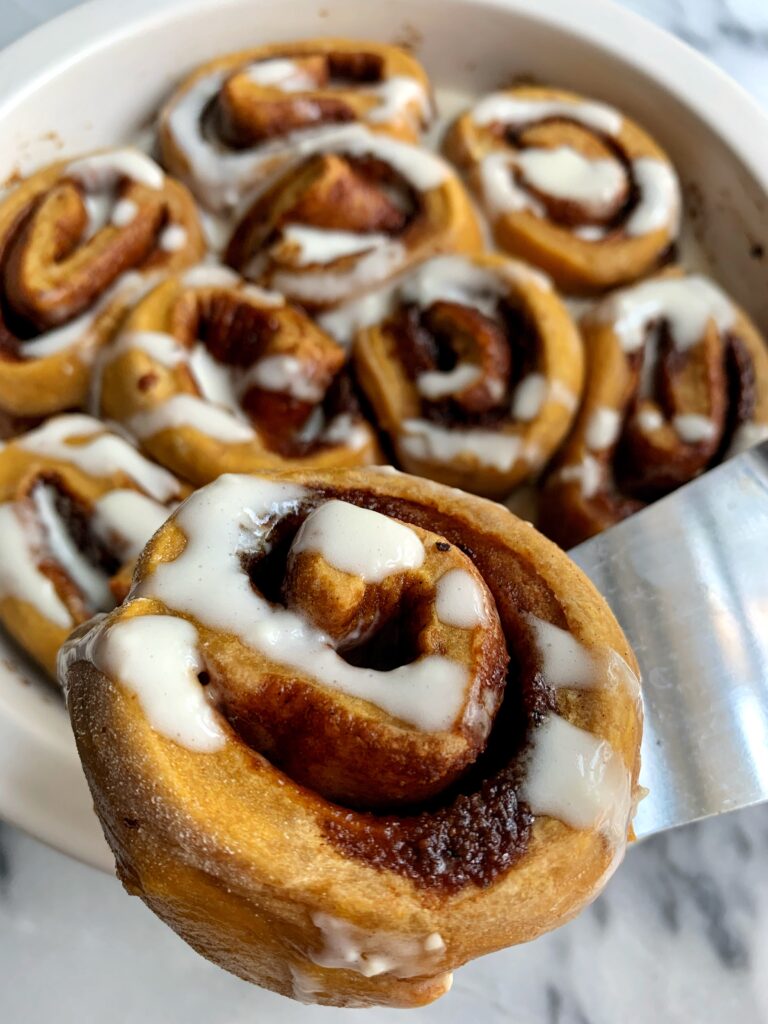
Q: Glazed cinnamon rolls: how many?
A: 9